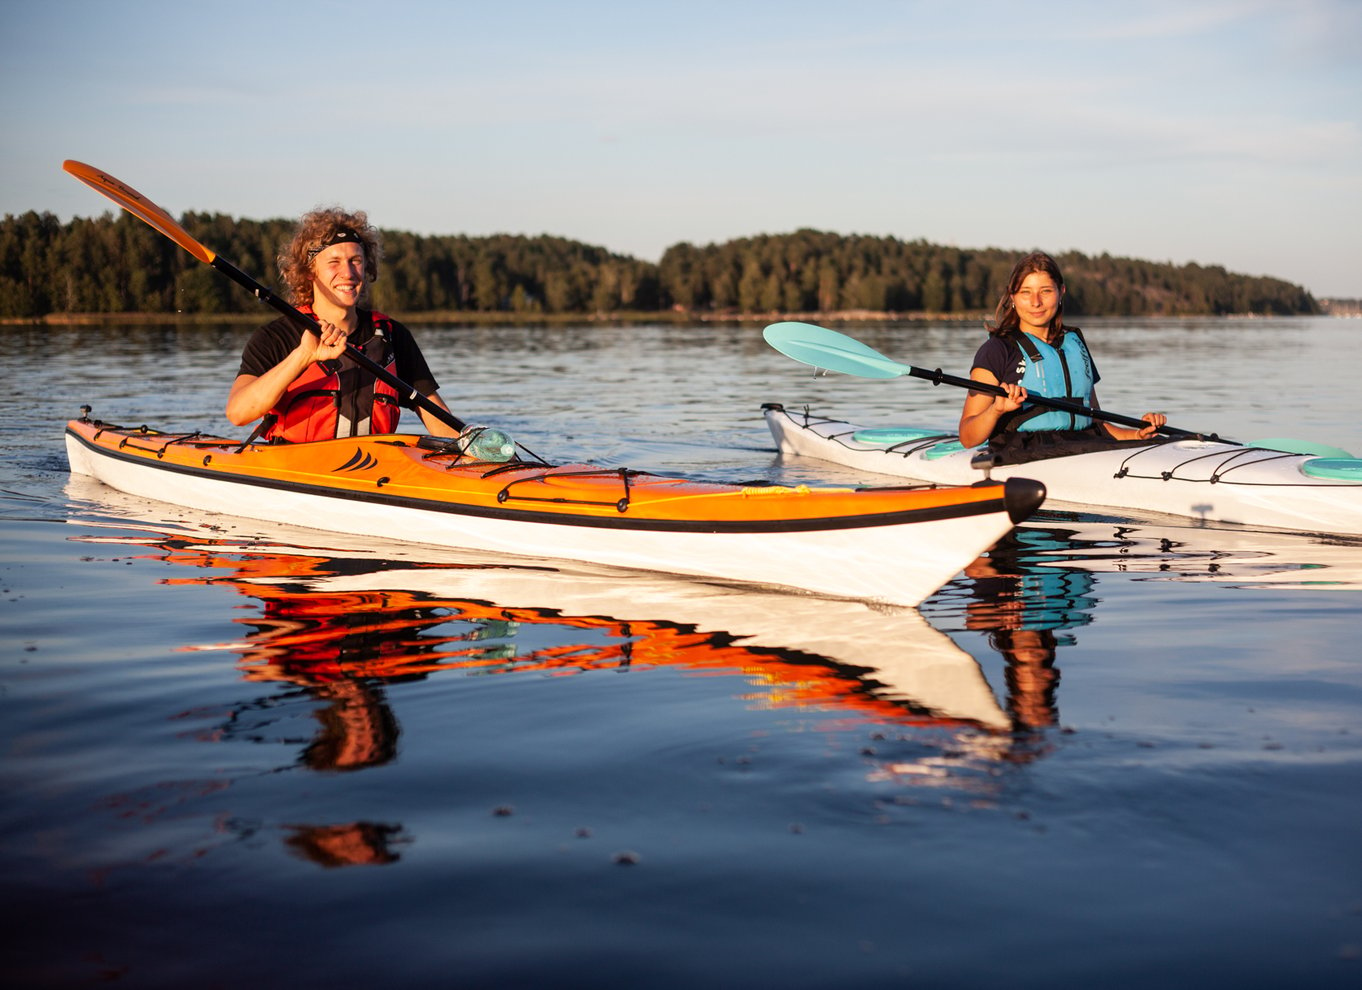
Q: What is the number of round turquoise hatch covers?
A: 3